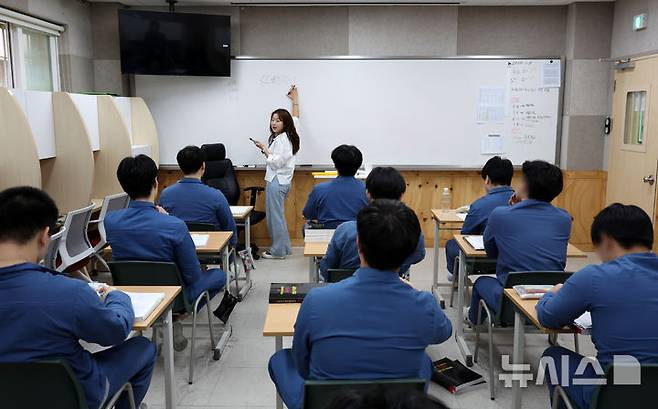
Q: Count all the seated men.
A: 9